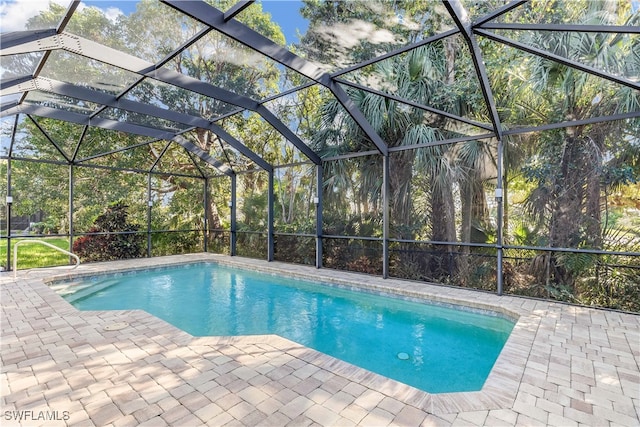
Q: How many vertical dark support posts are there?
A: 9